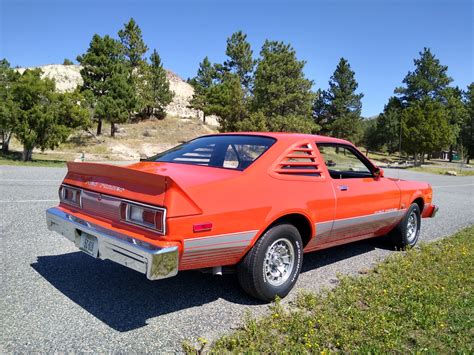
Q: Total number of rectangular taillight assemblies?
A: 2